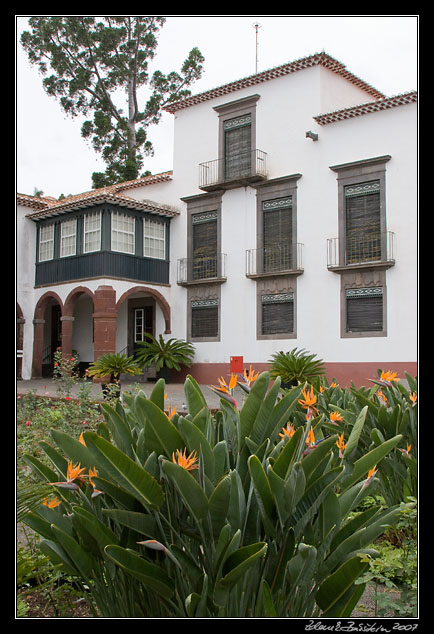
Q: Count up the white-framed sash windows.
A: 5